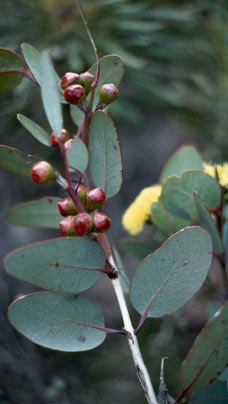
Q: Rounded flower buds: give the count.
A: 13